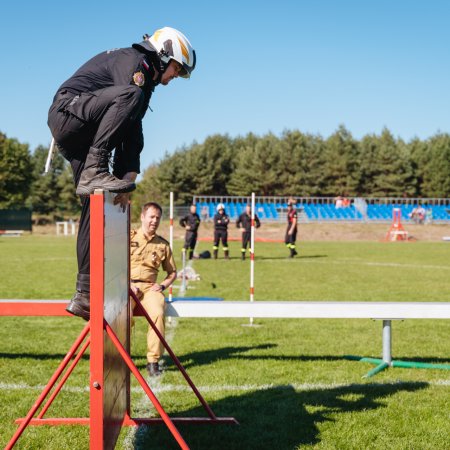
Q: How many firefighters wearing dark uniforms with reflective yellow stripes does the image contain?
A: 4